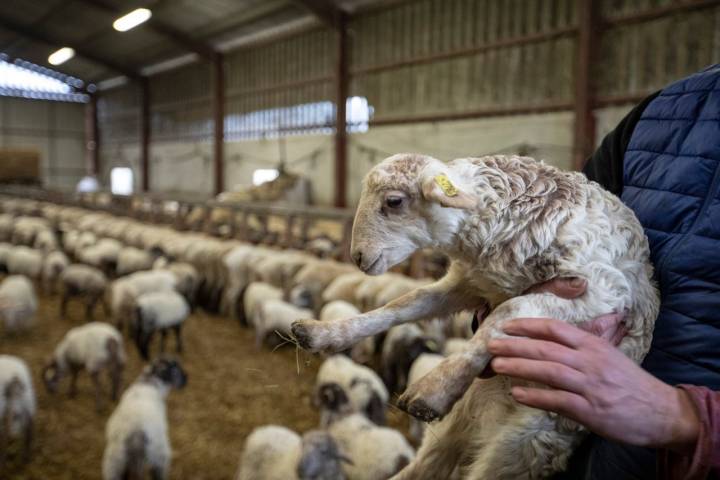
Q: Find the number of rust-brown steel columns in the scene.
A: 5